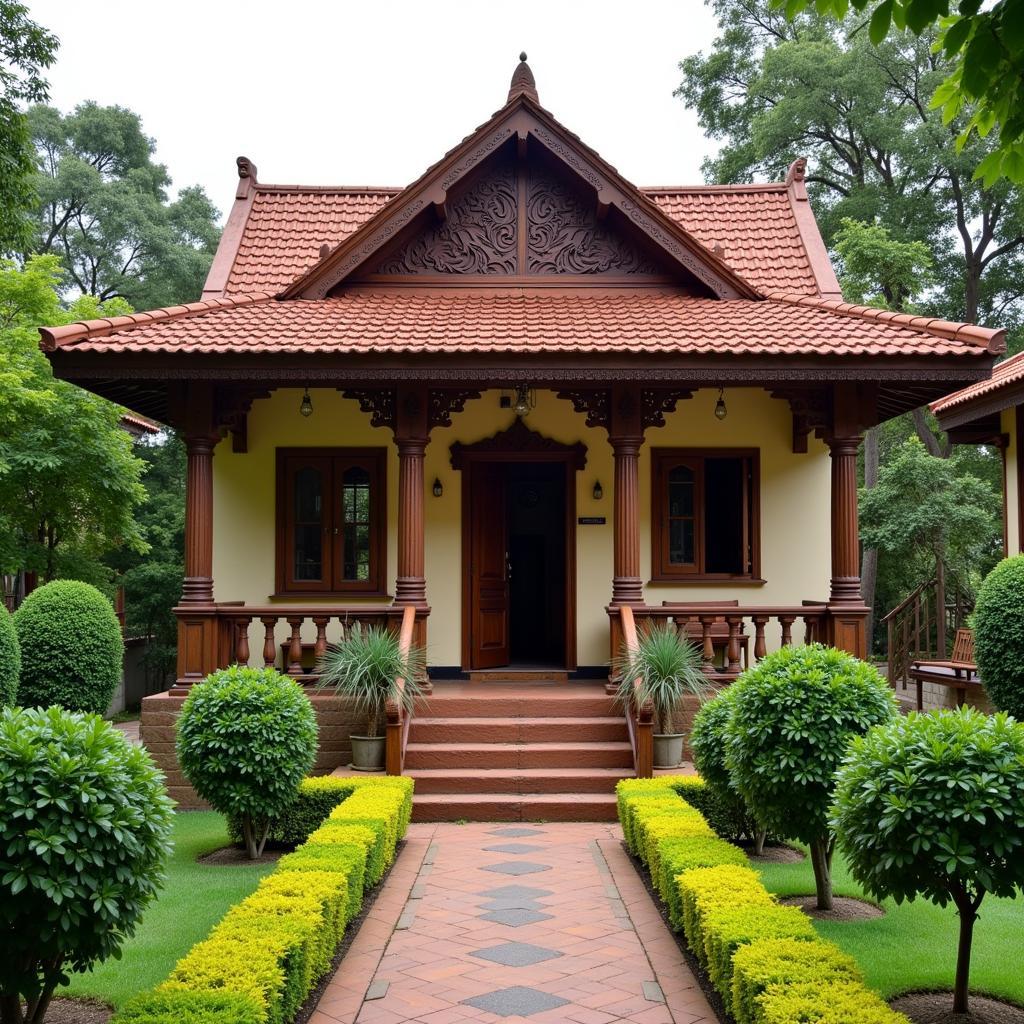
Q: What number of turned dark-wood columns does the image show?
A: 4